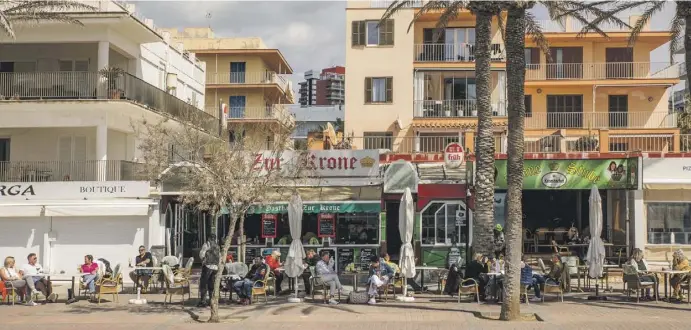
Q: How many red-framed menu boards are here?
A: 2